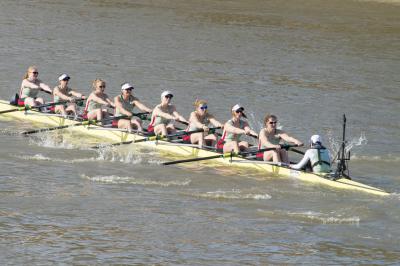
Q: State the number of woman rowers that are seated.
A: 8